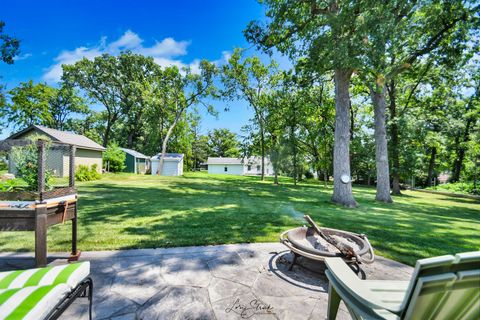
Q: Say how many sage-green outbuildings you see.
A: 1